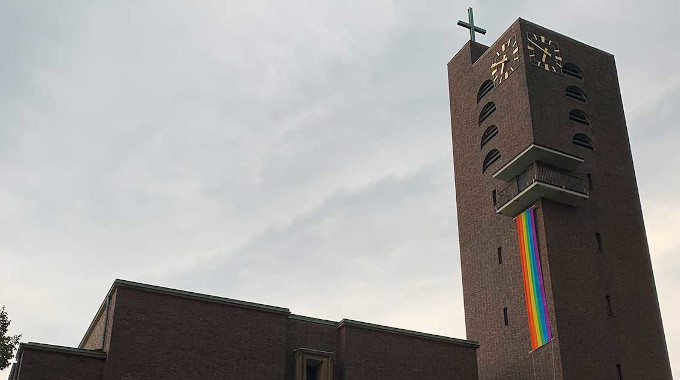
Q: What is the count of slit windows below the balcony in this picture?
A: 5